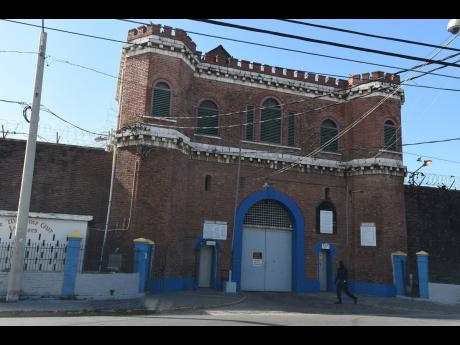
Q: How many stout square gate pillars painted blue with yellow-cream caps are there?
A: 4